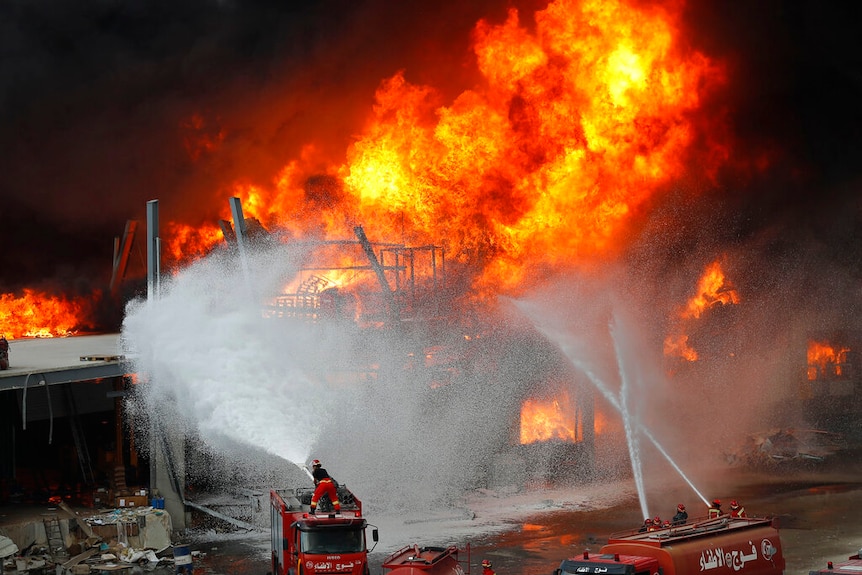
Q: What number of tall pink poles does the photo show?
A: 0